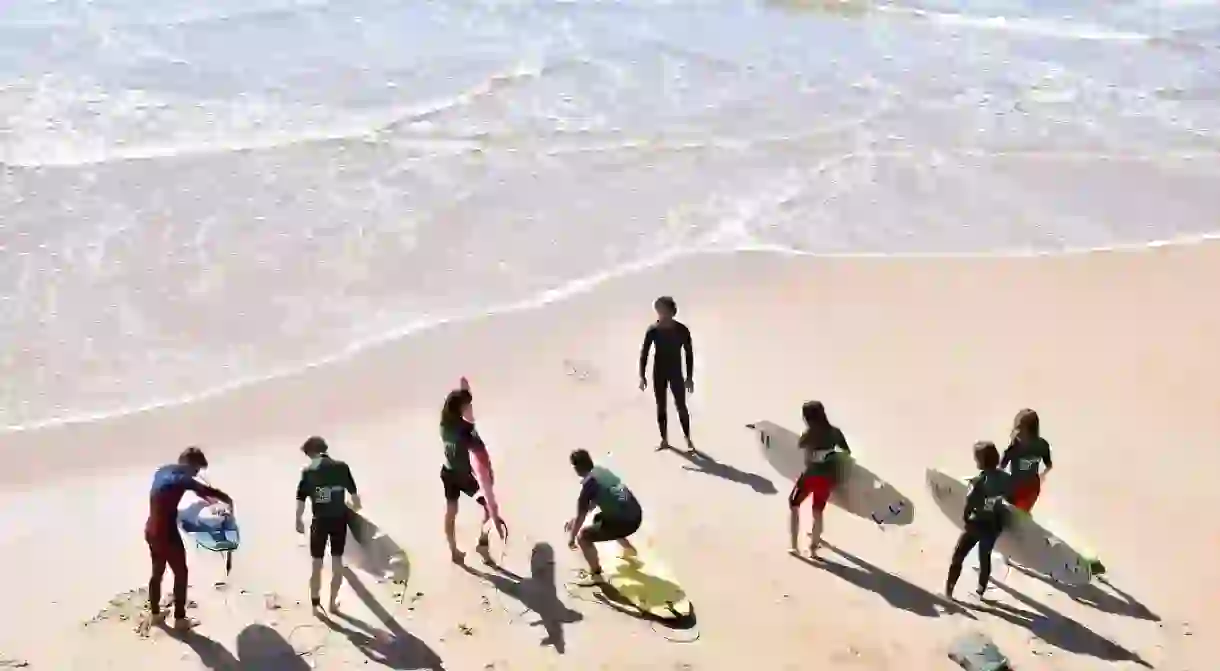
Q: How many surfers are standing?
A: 7